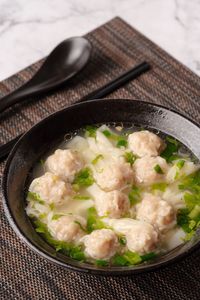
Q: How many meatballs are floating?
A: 10